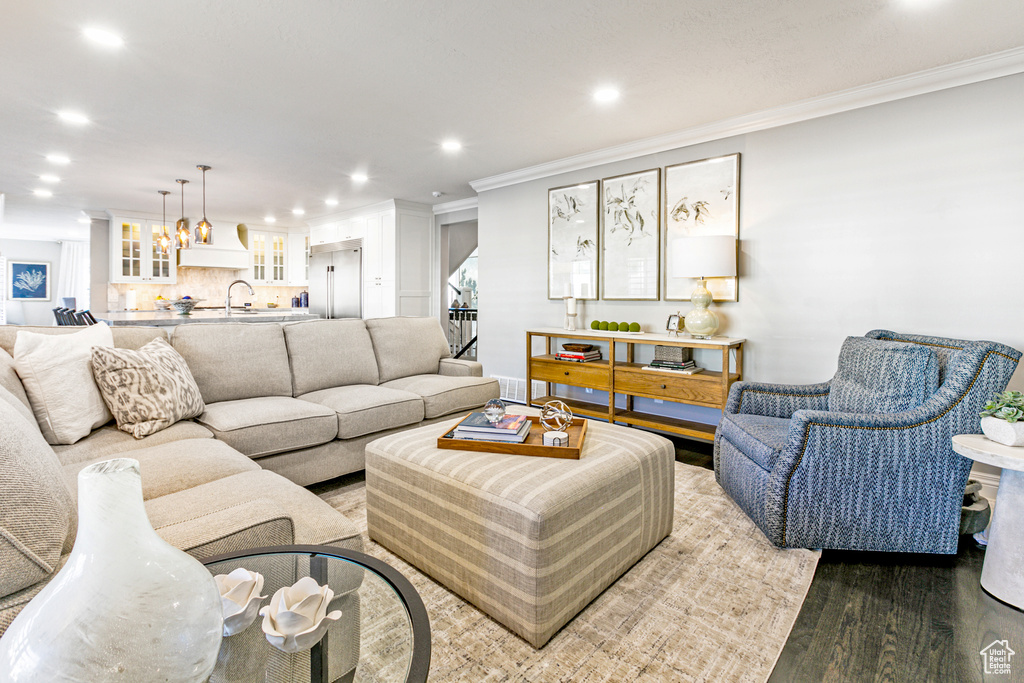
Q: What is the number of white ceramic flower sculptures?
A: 2